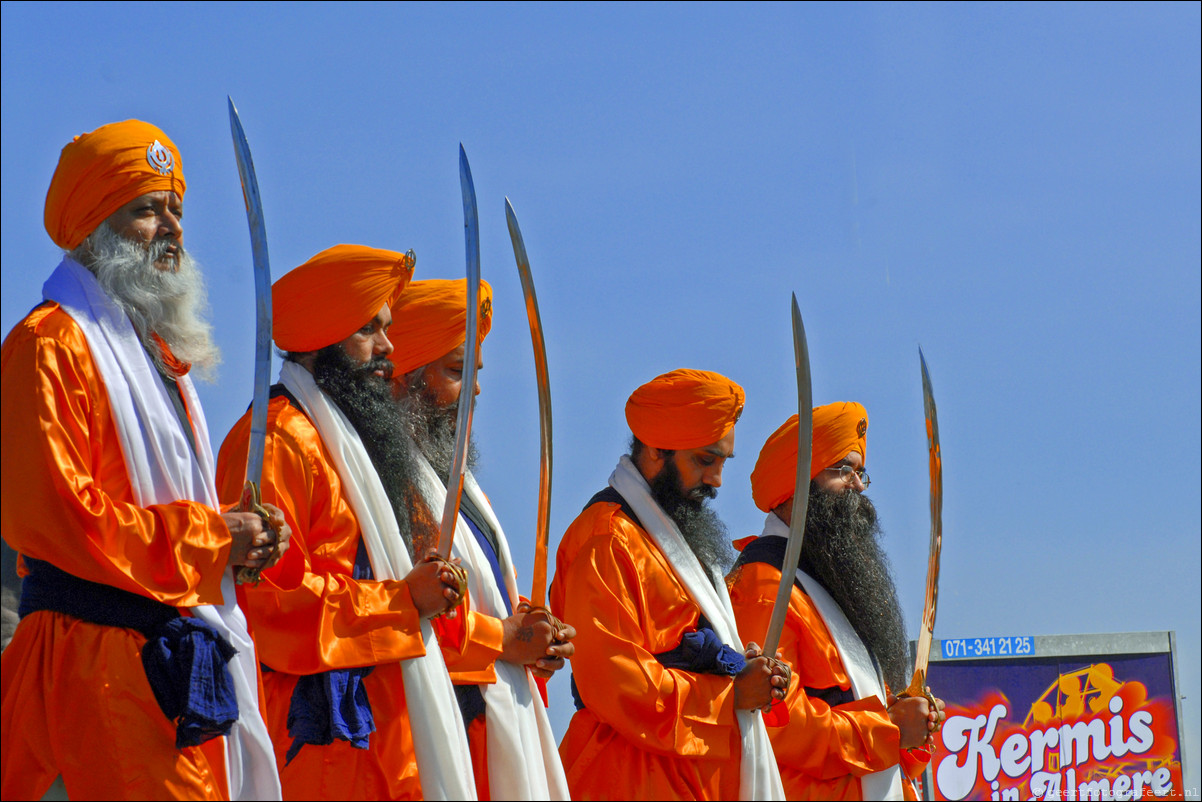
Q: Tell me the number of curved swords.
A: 5